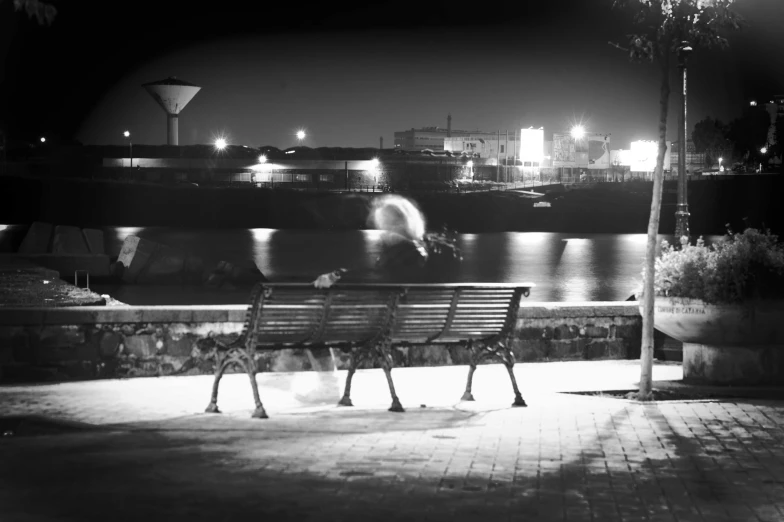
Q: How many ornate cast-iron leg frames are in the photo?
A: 3